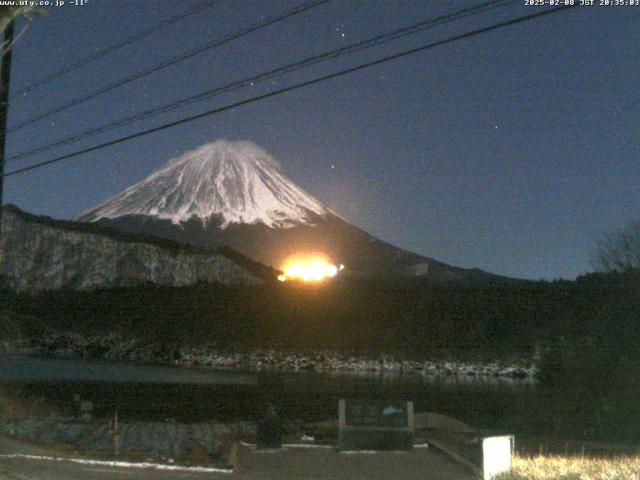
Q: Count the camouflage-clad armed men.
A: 0